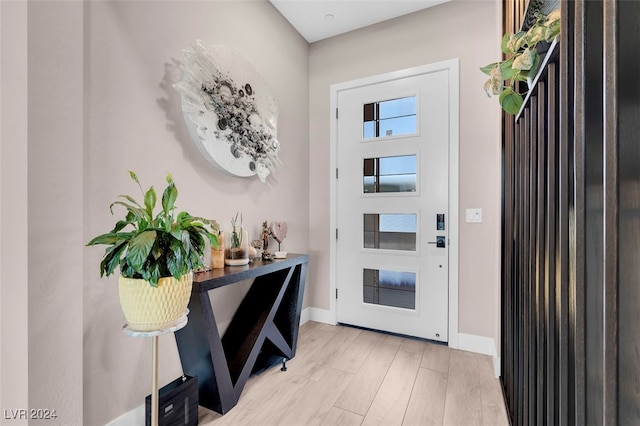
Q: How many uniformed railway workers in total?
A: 0